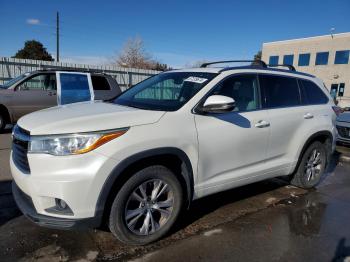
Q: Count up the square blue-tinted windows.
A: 5